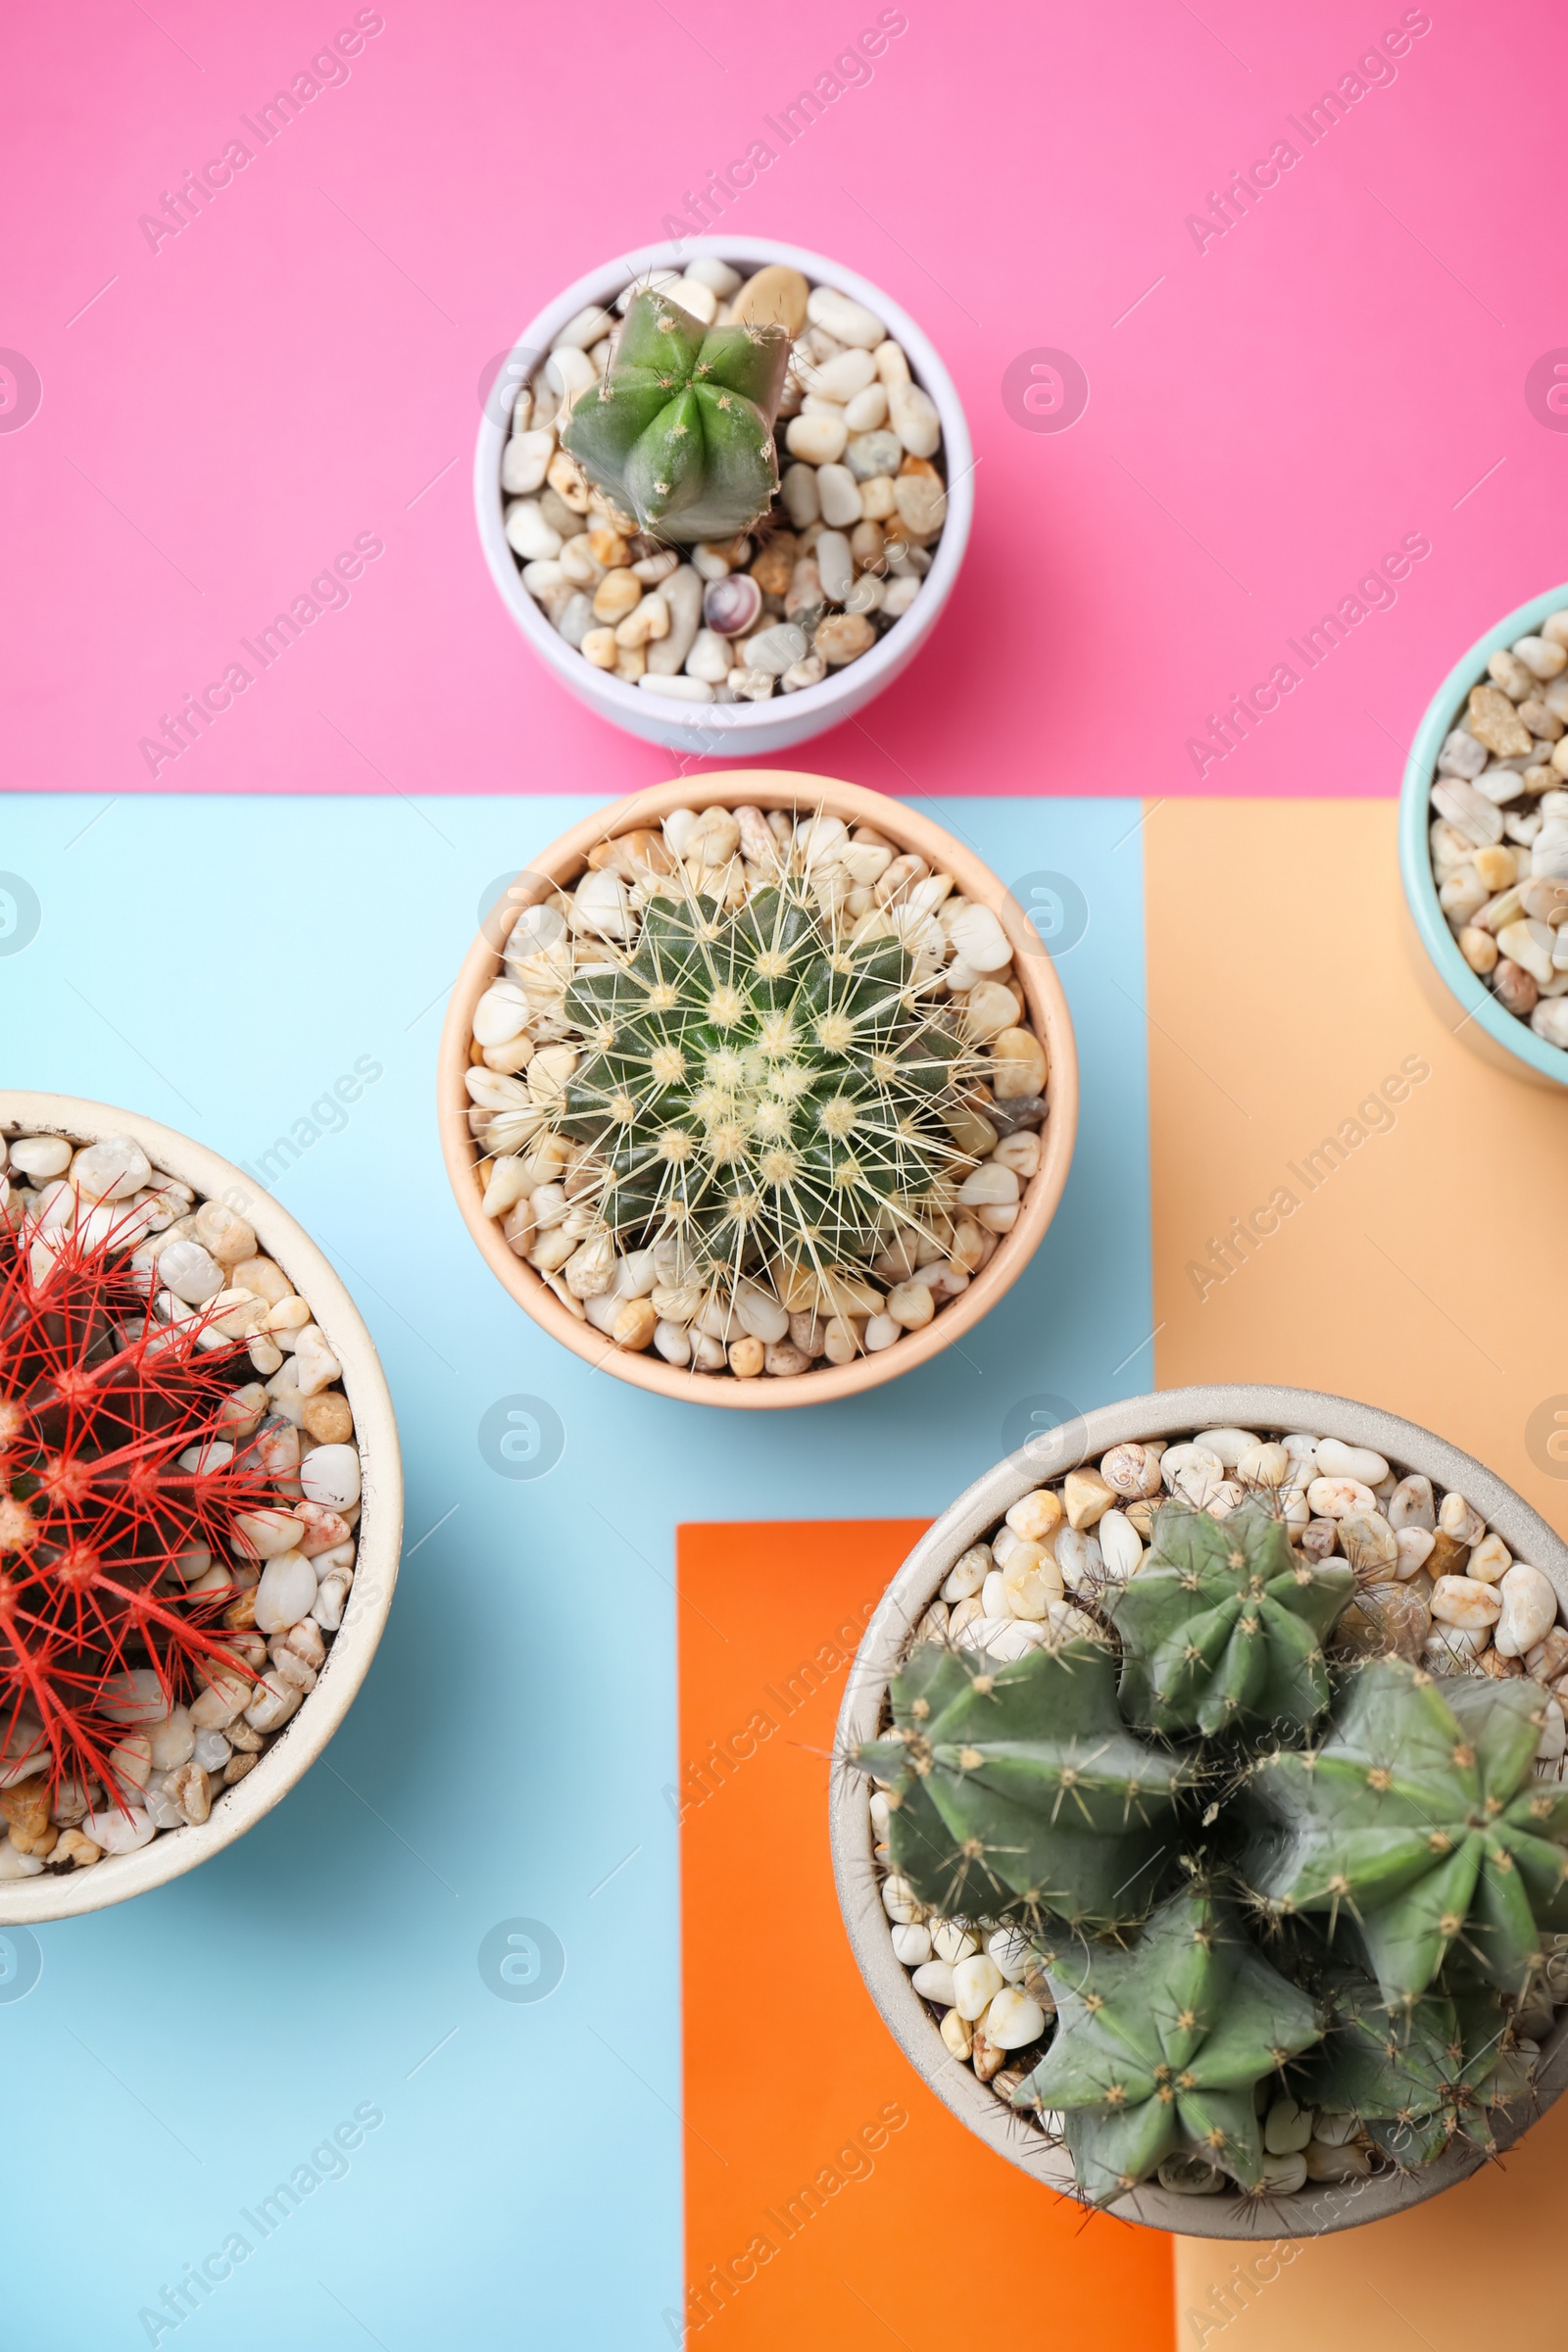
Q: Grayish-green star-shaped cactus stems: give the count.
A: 5